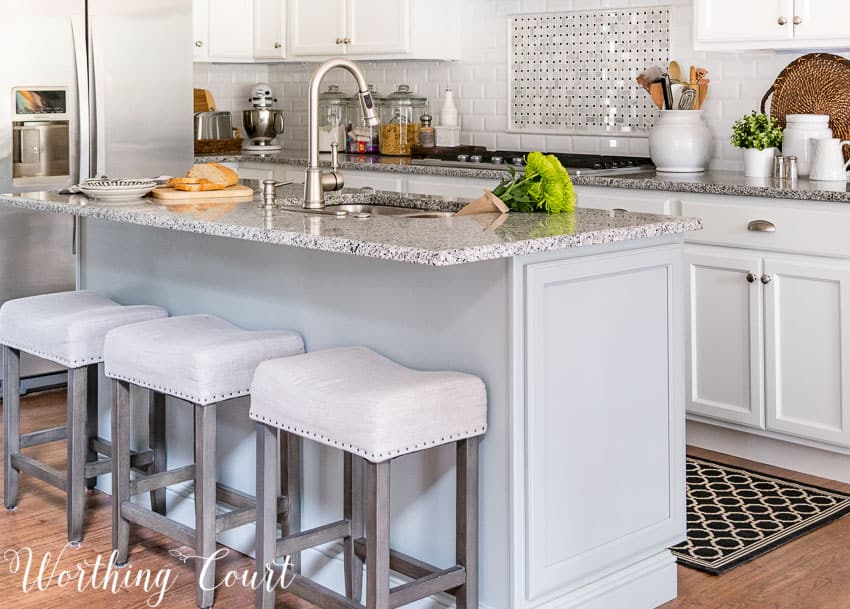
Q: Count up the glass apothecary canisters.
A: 3